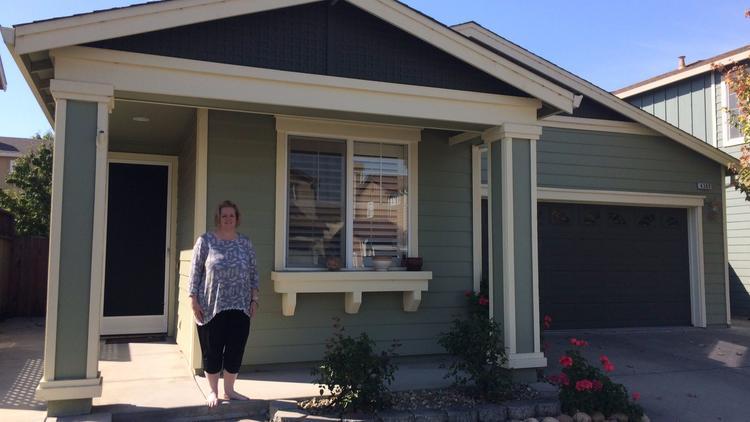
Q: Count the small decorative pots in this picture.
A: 3